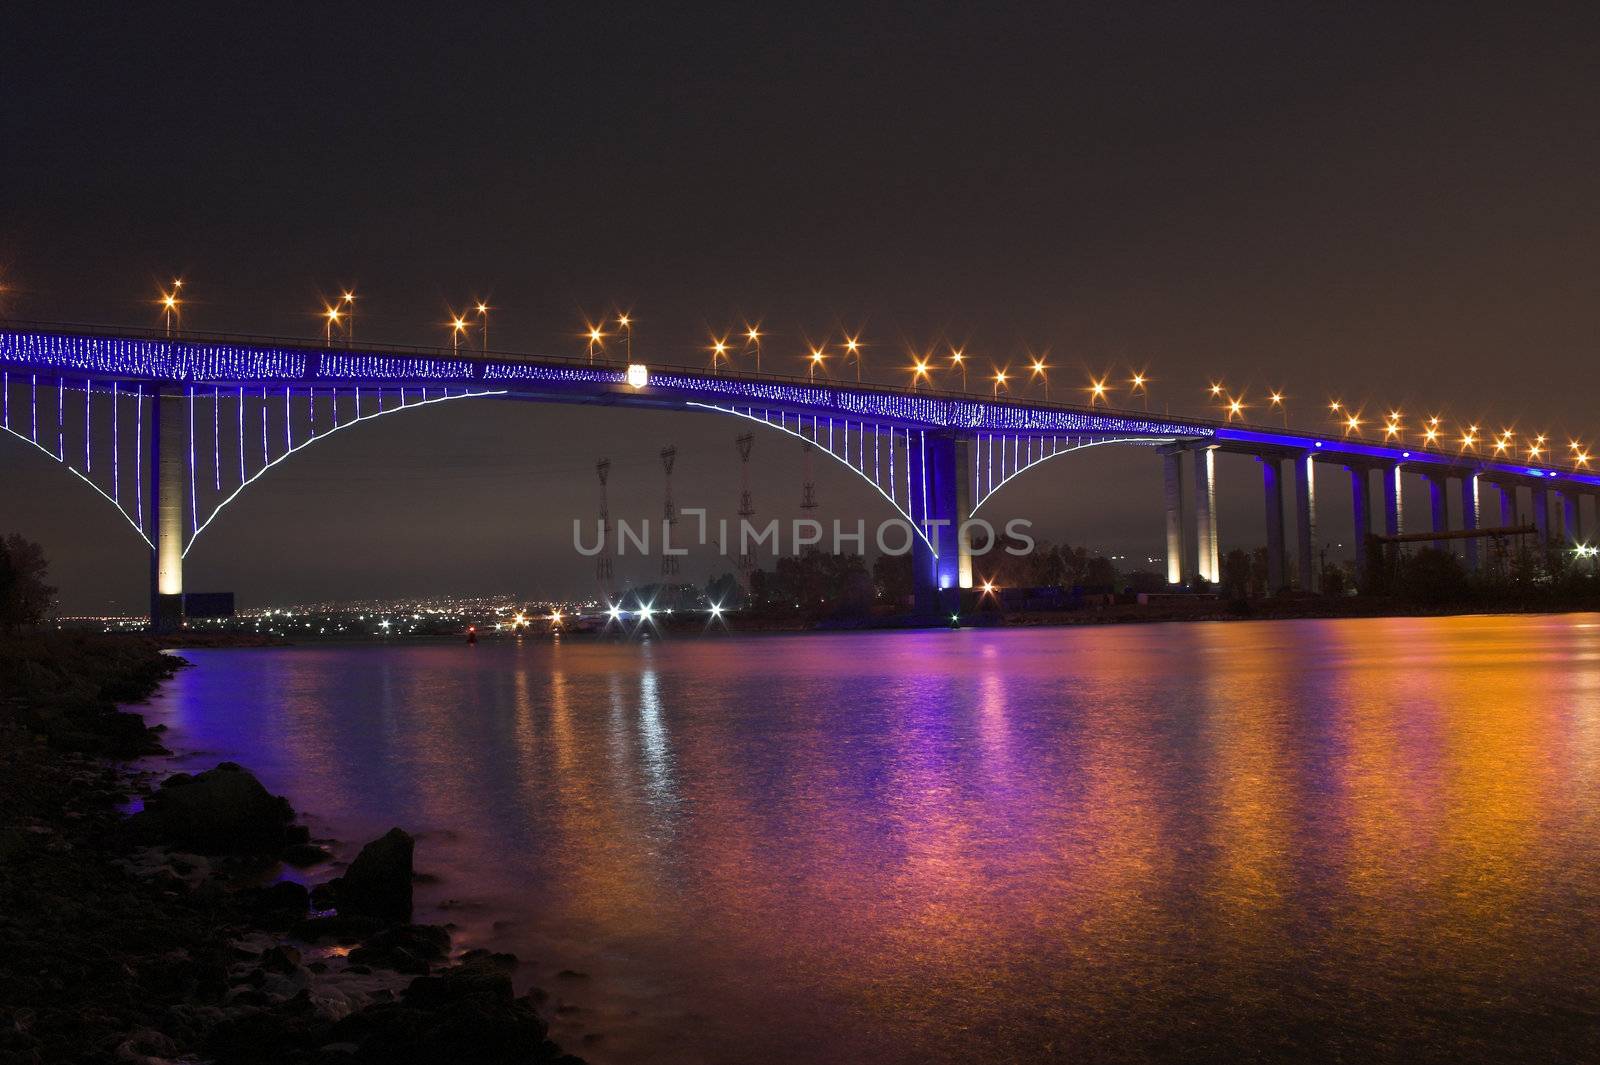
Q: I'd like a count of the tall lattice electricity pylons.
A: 4